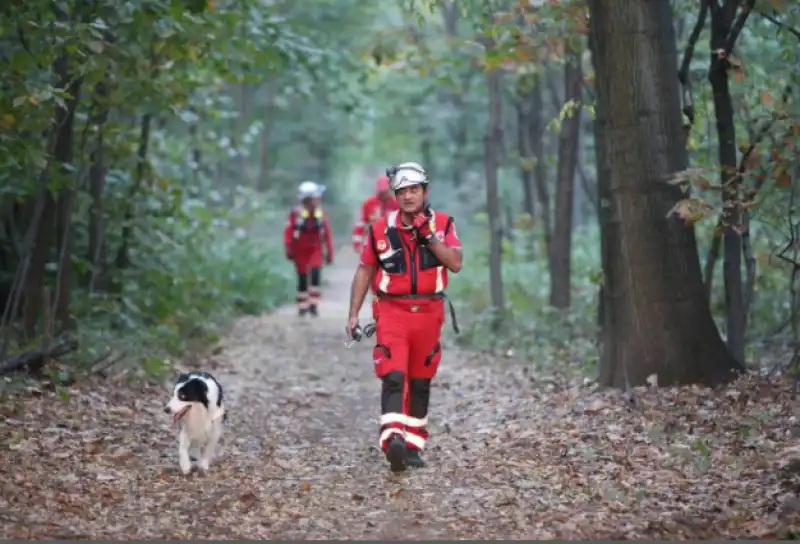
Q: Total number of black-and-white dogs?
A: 1